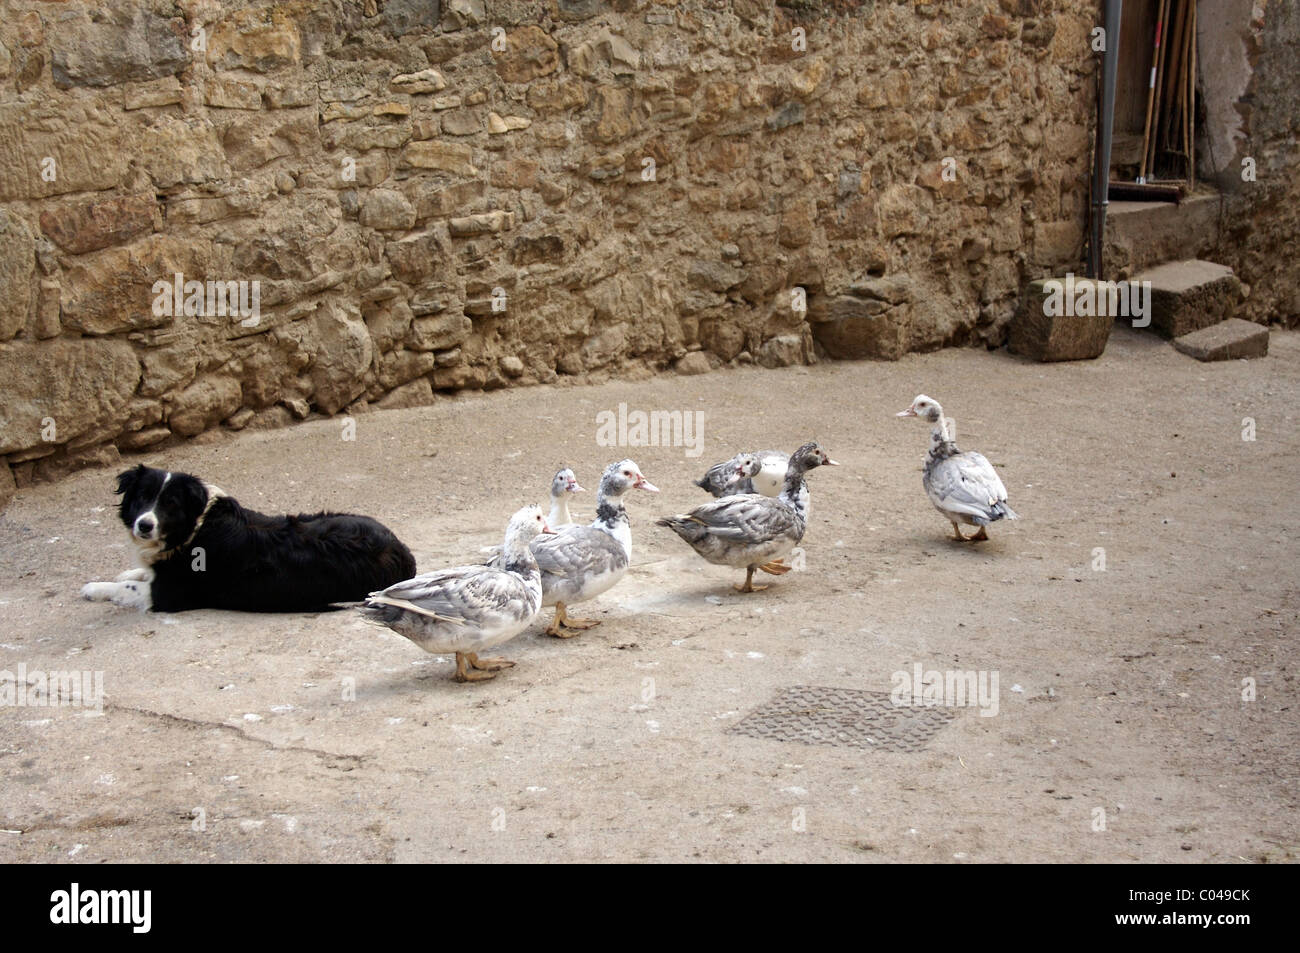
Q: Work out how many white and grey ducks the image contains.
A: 6